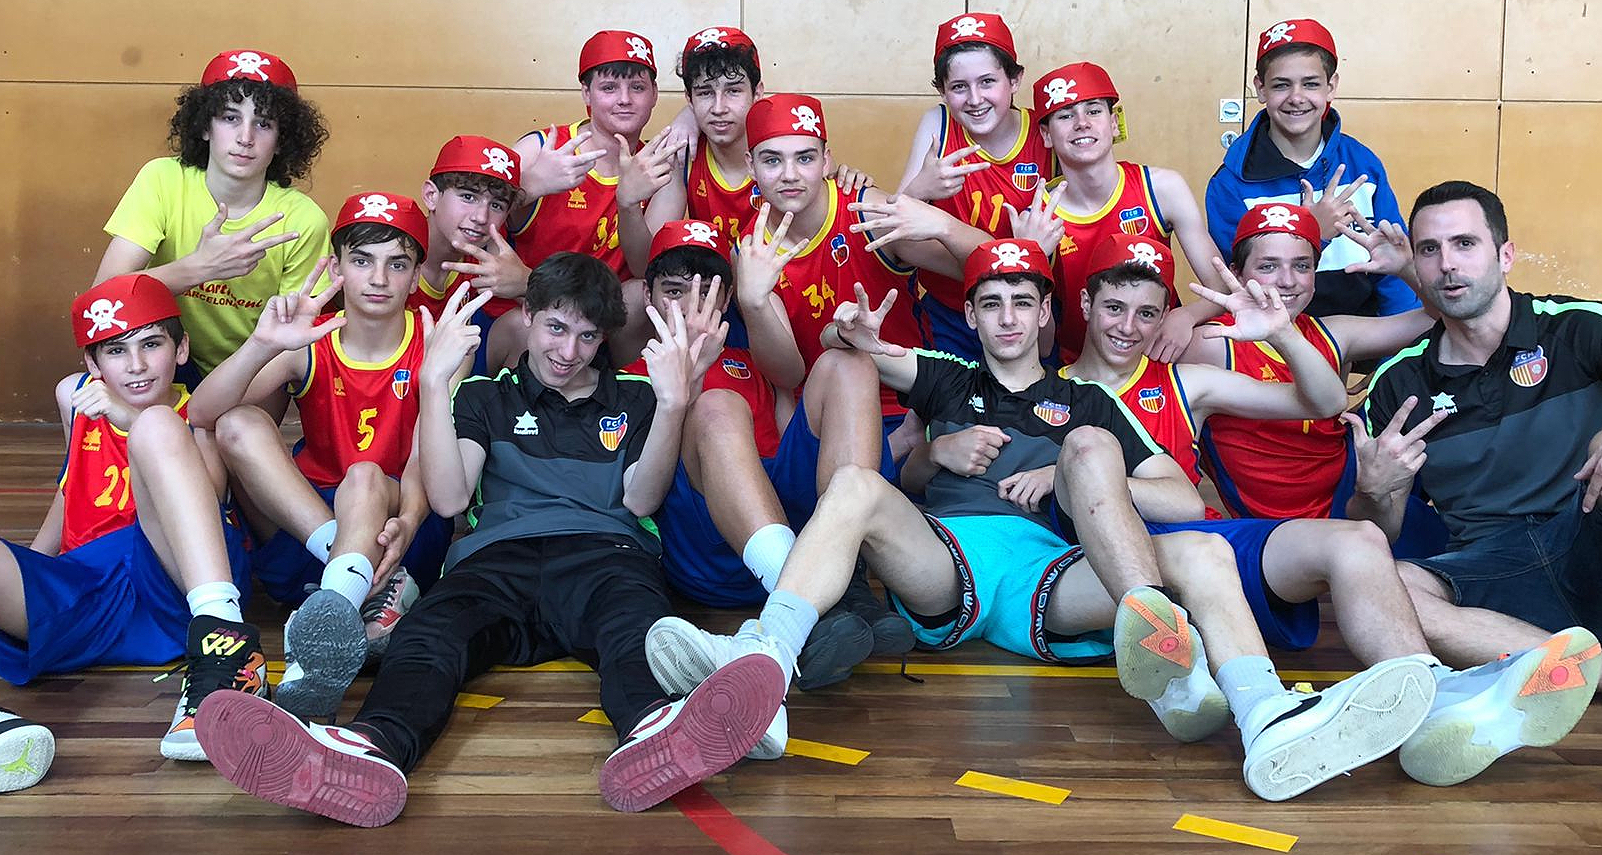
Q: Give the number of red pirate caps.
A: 14